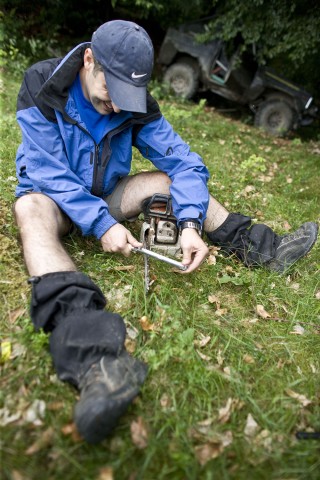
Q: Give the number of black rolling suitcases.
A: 0